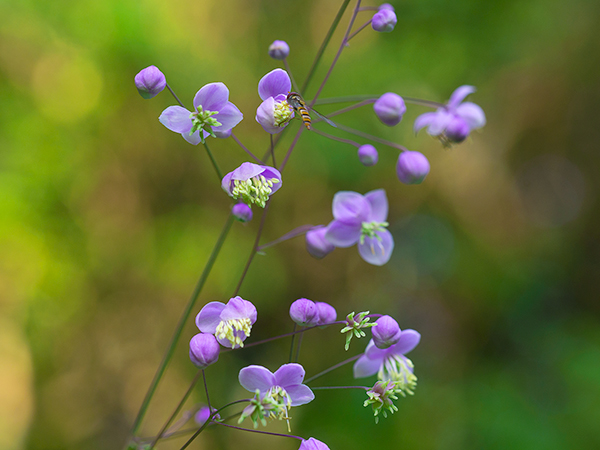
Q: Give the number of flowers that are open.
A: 8